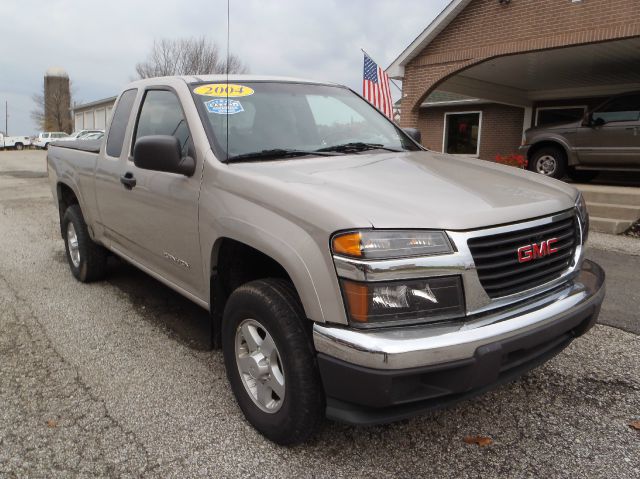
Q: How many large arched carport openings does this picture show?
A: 1